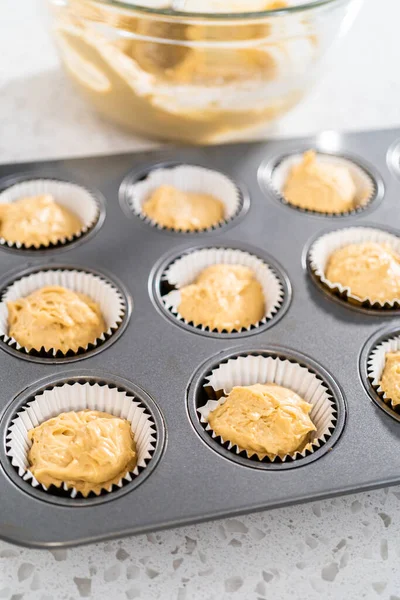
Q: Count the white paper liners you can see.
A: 9